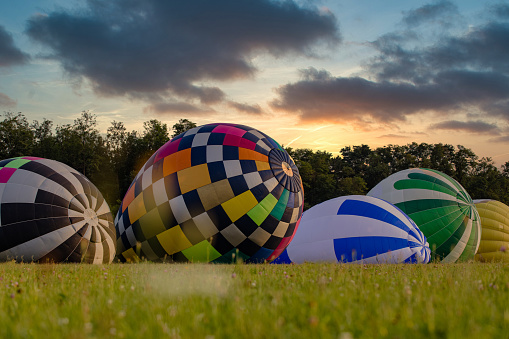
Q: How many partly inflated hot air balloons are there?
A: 5